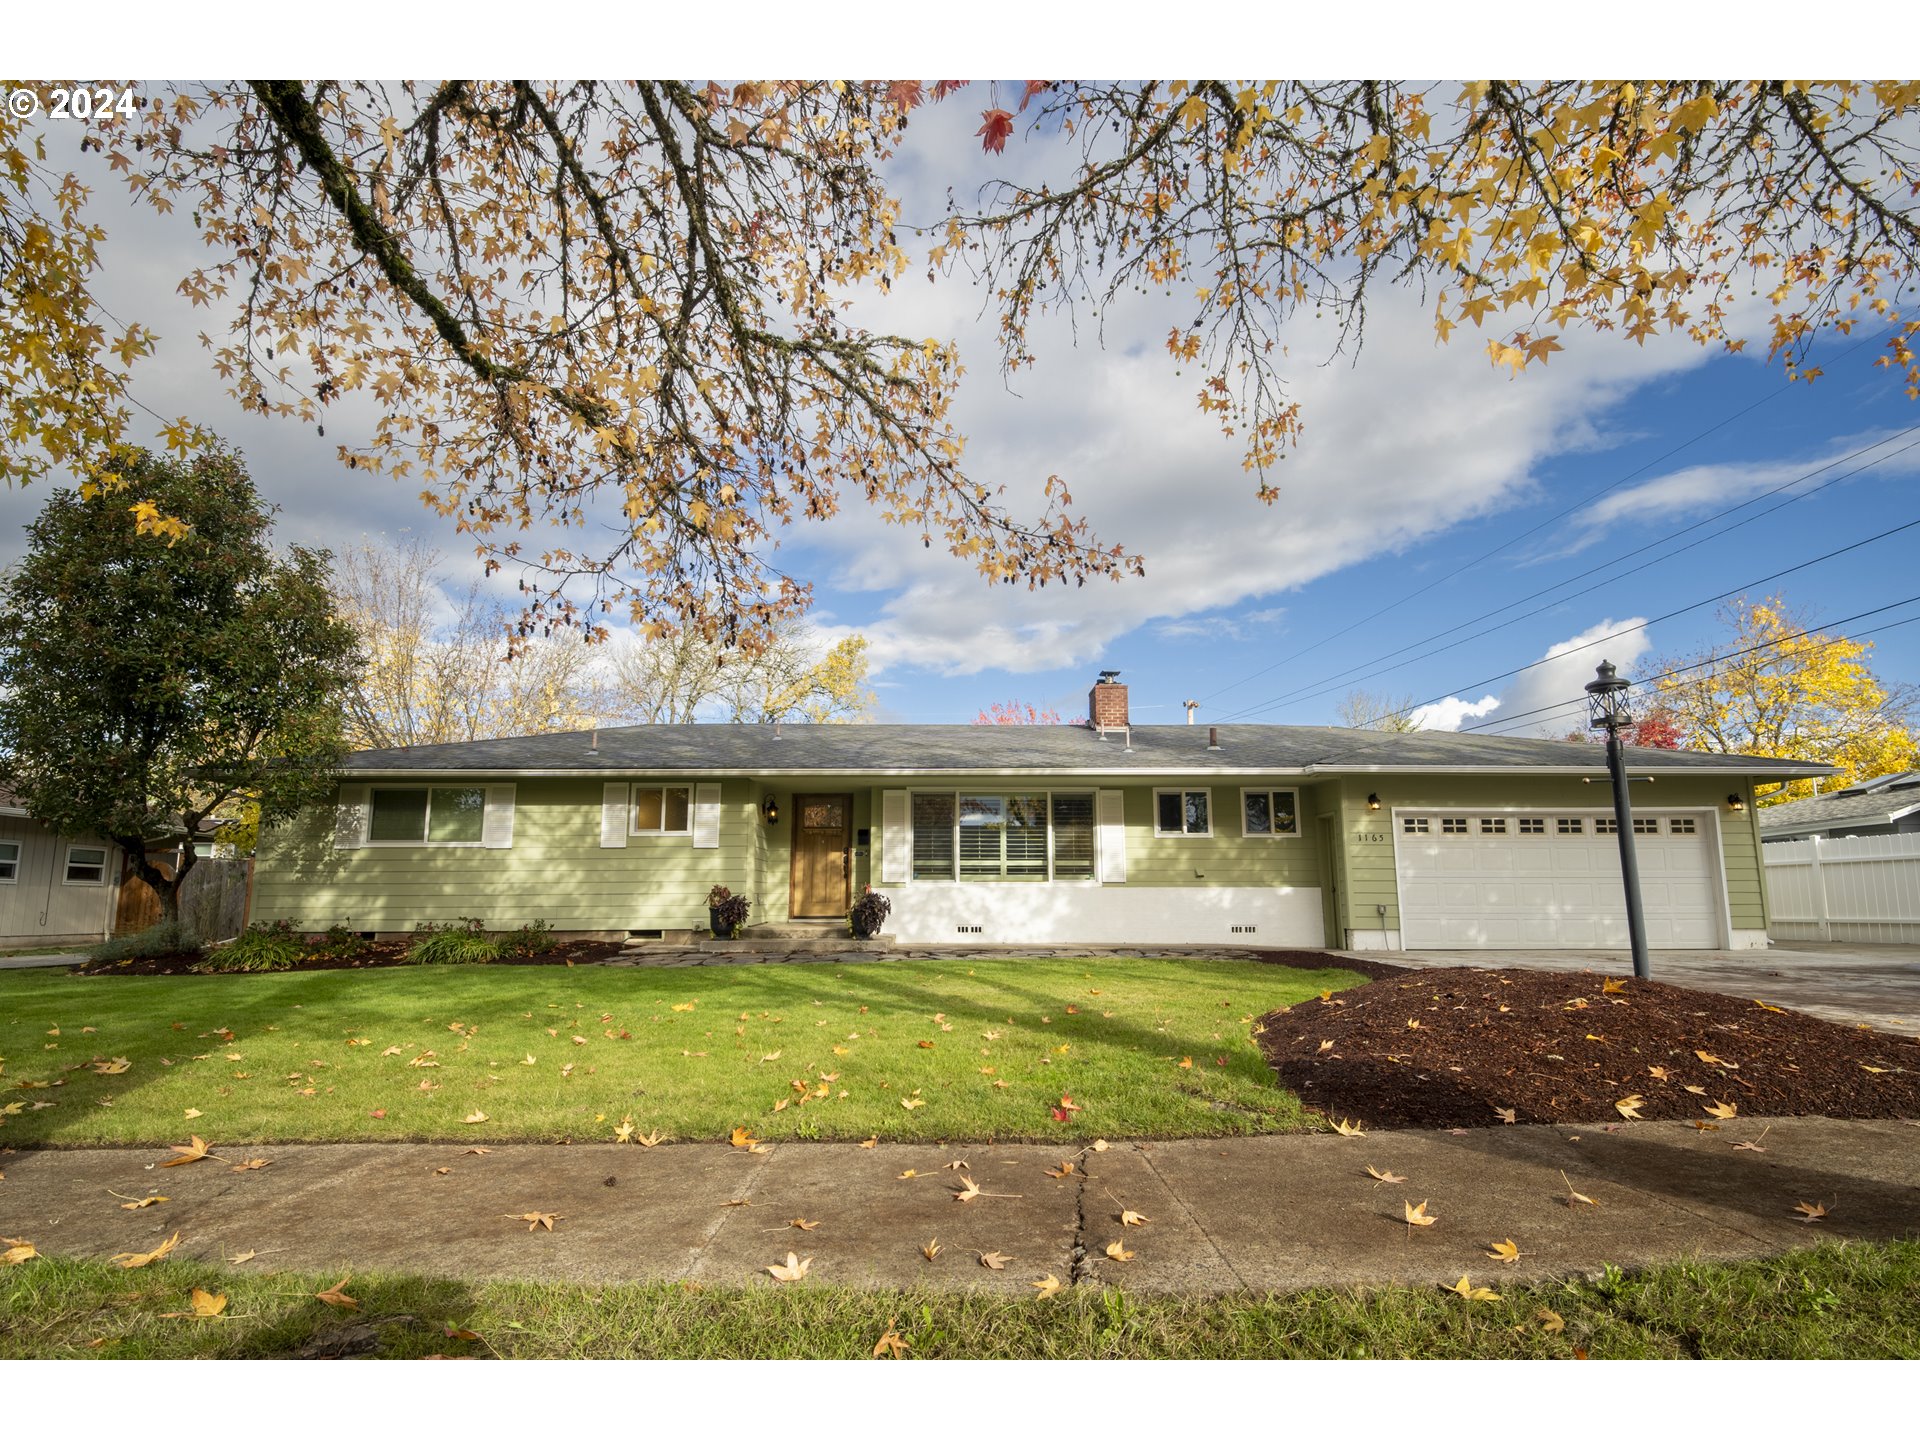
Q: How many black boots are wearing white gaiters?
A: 0